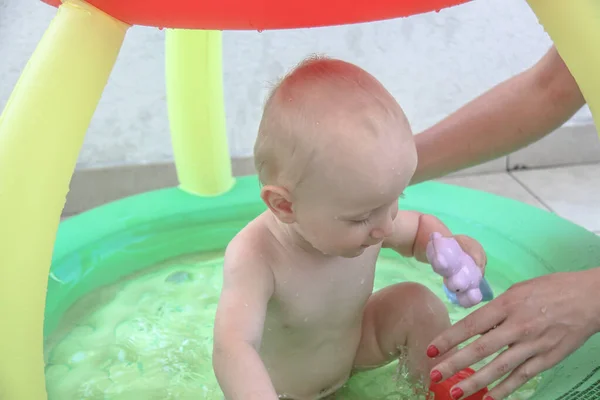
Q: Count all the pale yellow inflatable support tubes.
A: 3